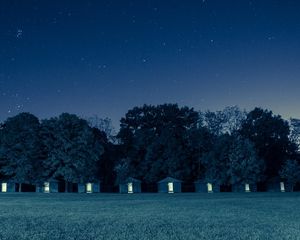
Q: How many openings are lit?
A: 8